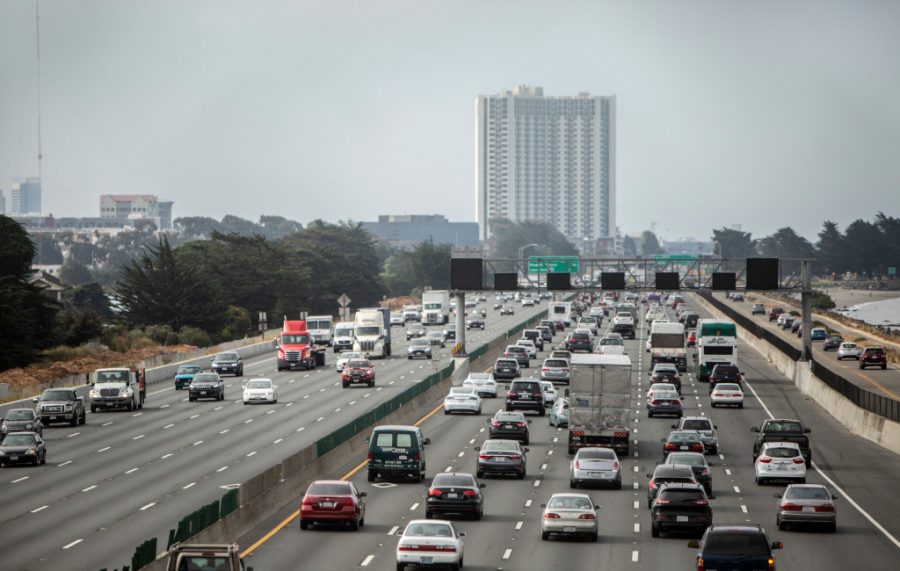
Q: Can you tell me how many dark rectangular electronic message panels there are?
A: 7